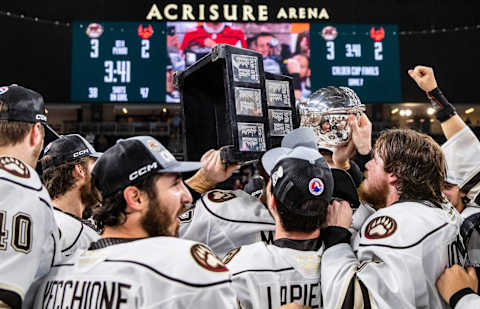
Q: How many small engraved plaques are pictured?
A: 5